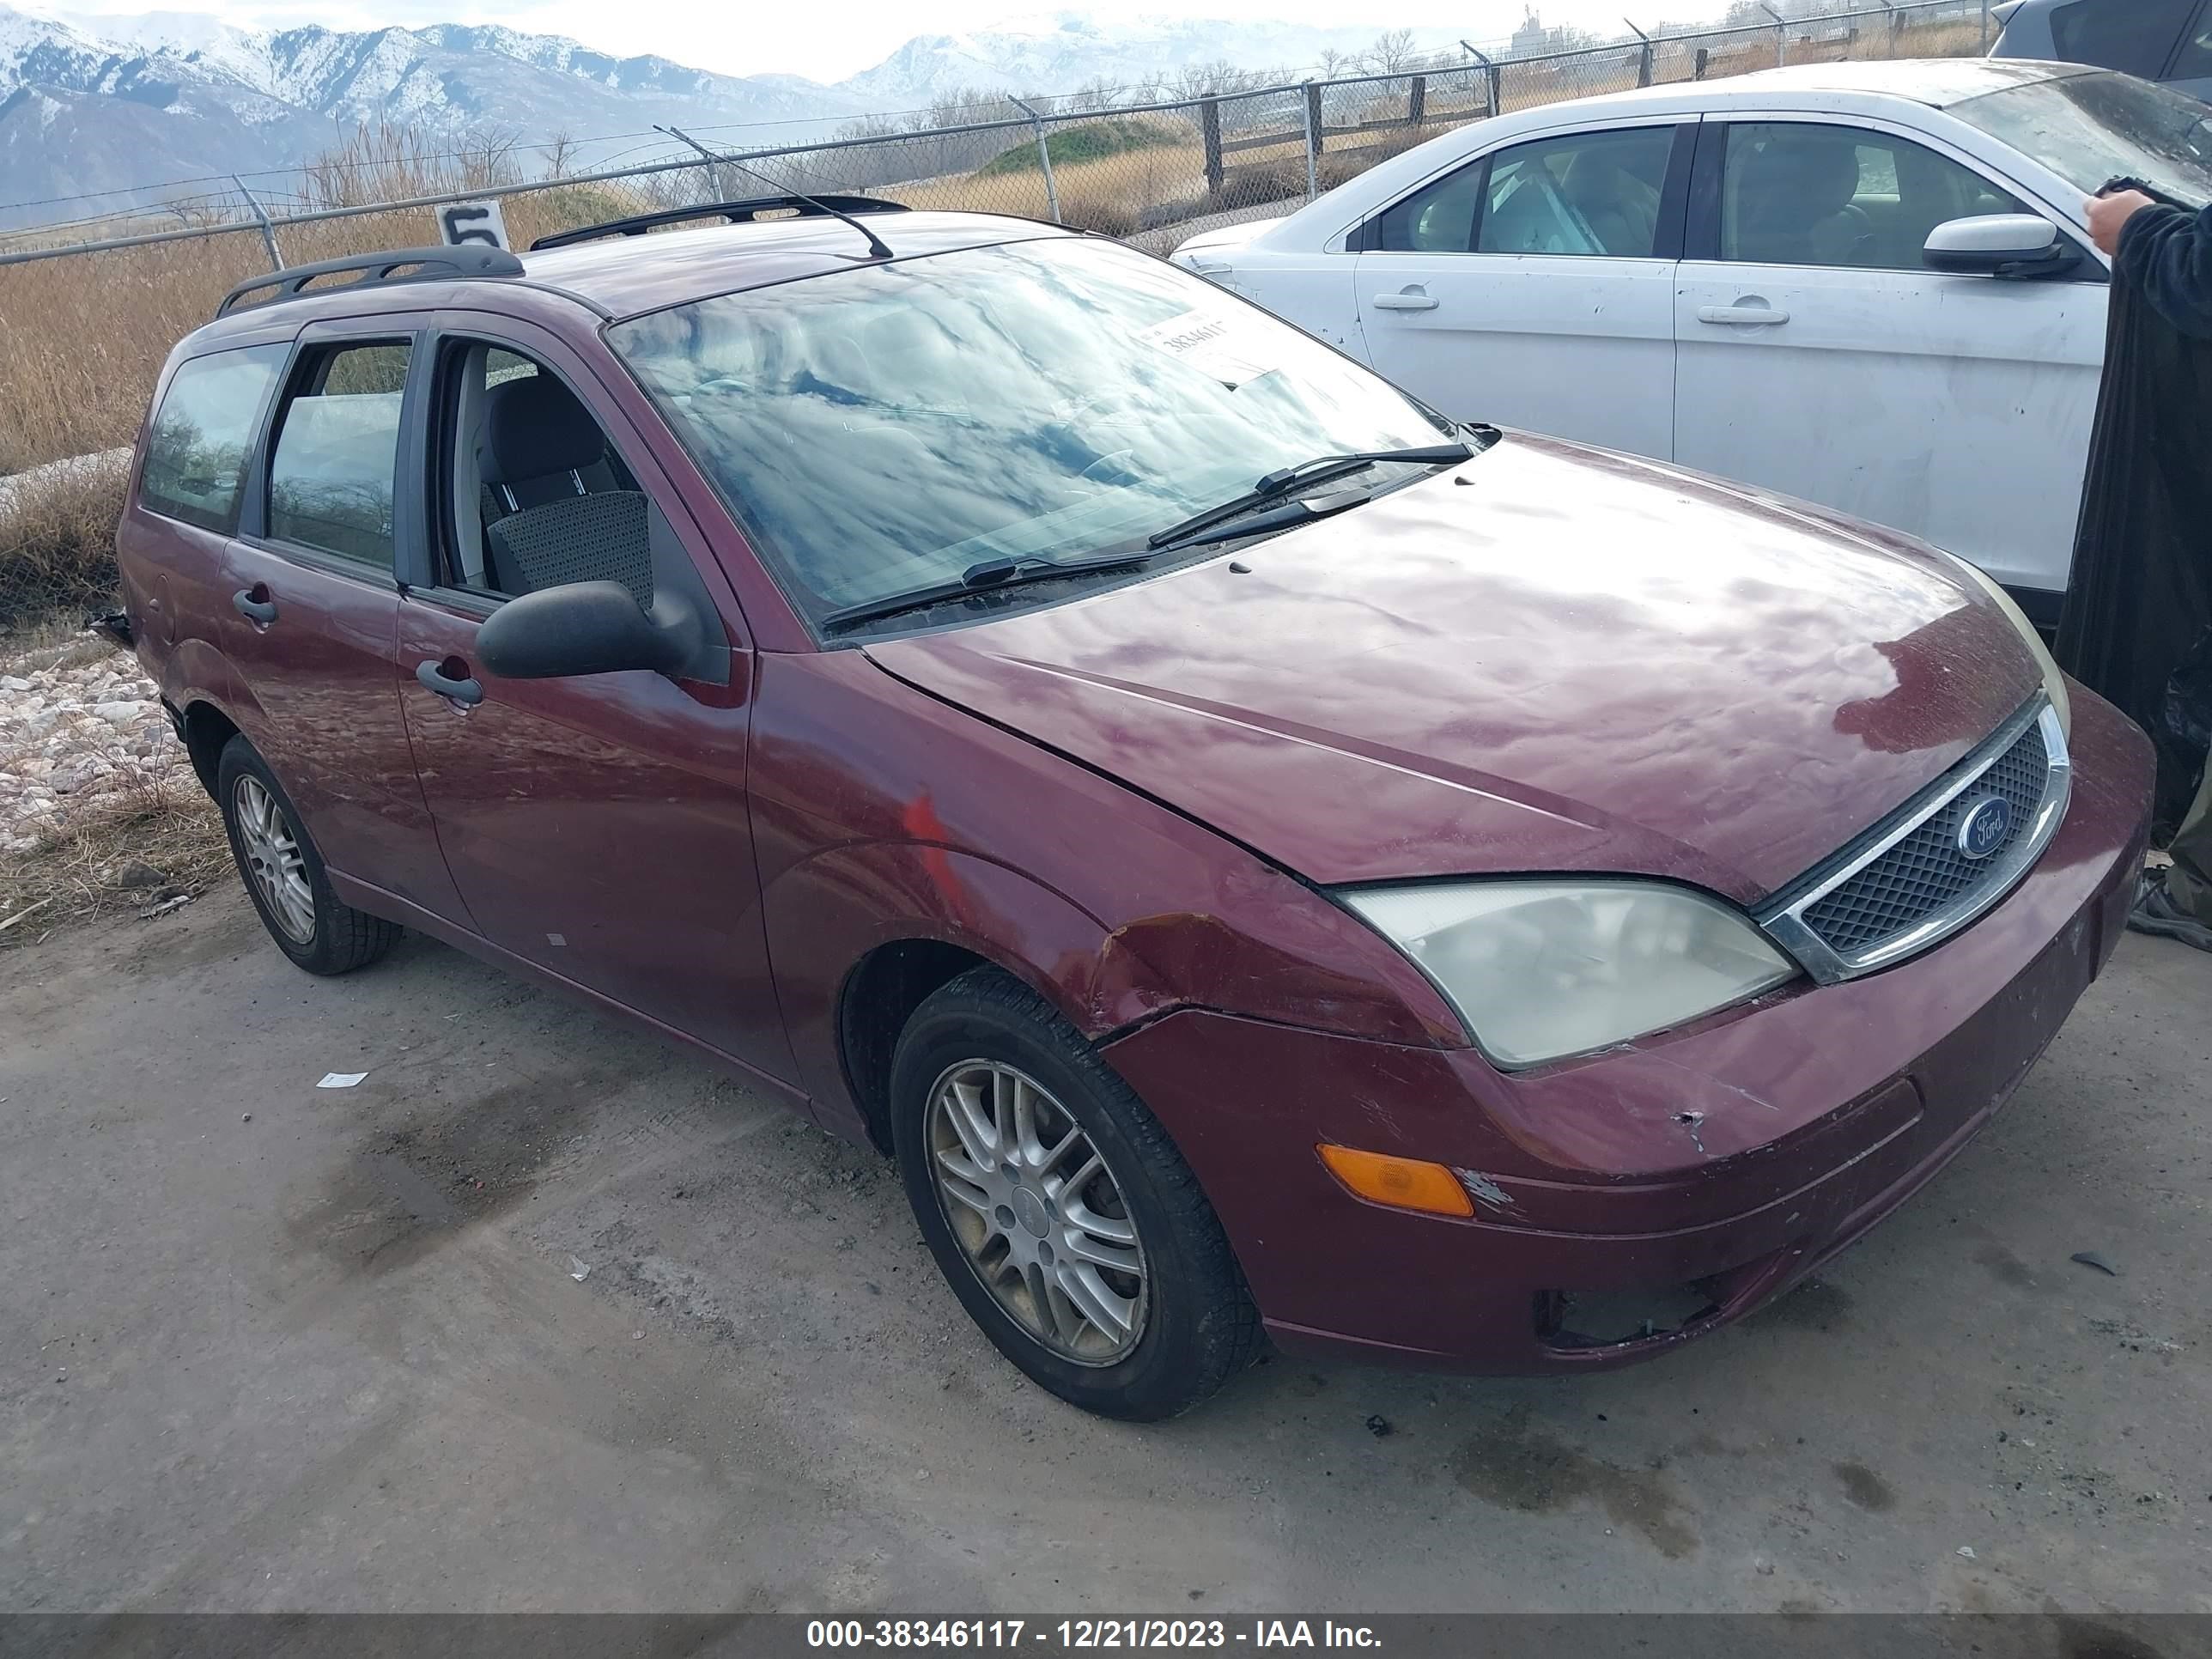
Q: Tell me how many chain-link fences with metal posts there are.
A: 1